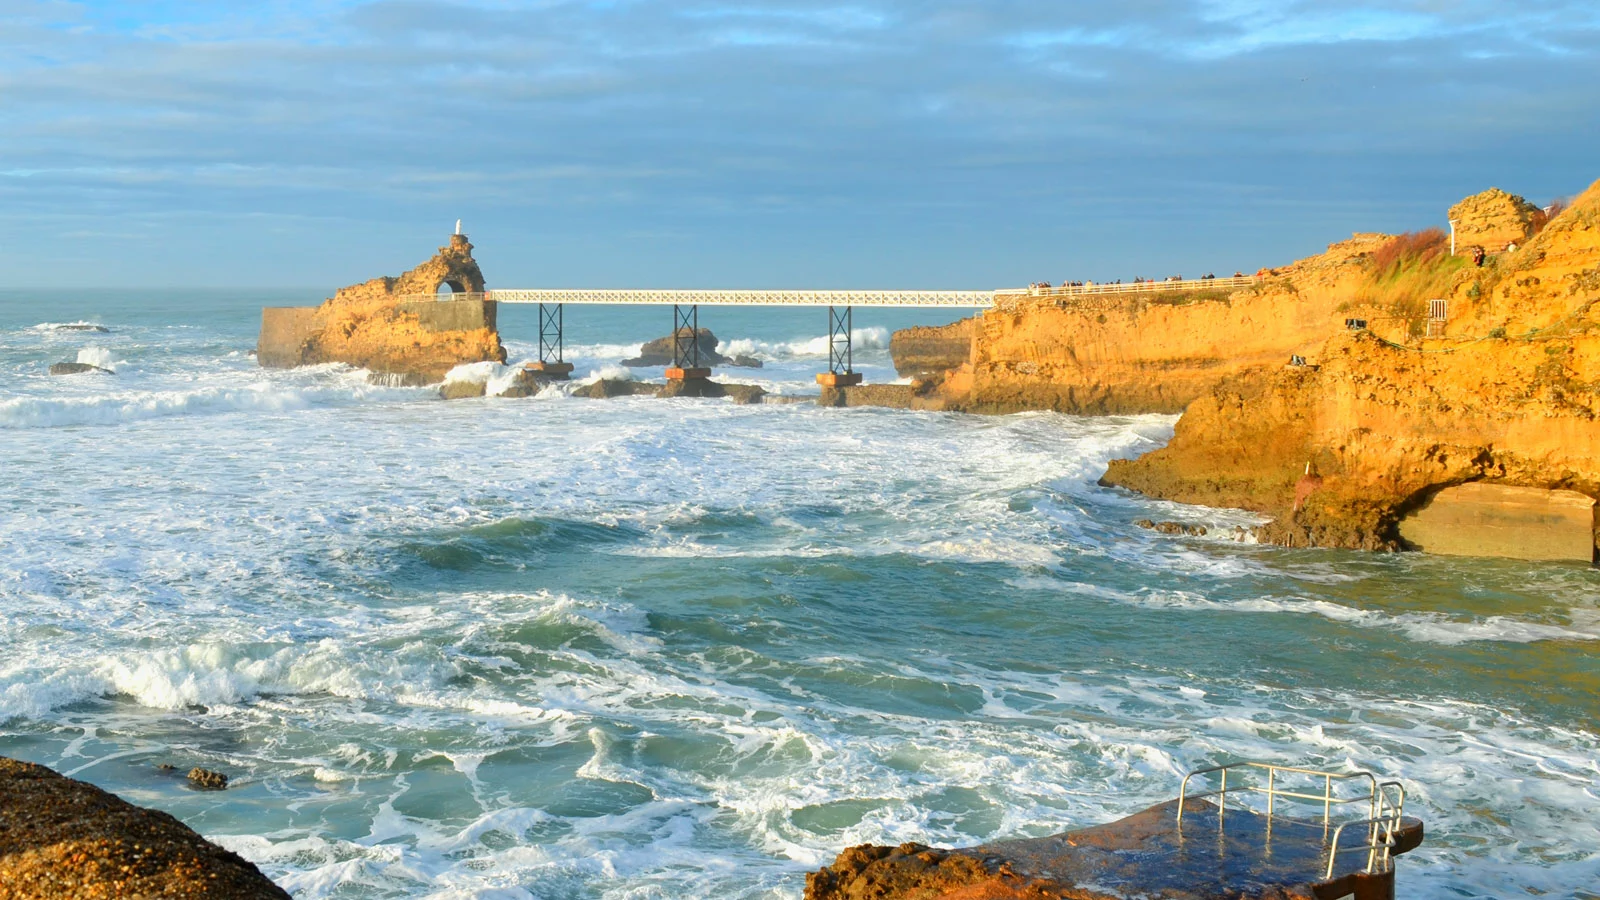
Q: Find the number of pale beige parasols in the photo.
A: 0